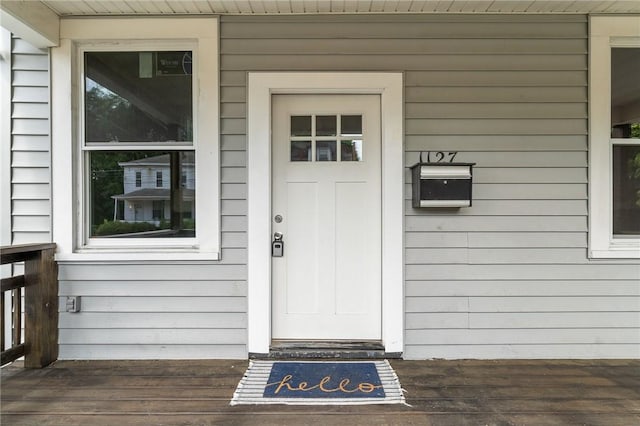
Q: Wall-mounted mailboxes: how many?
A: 1